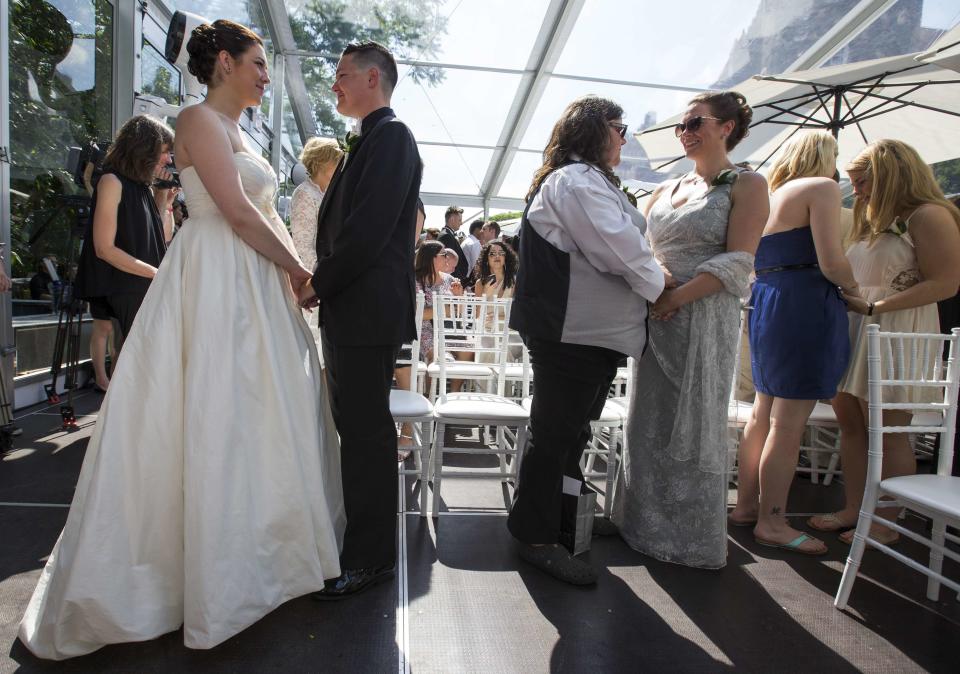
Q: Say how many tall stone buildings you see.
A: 1